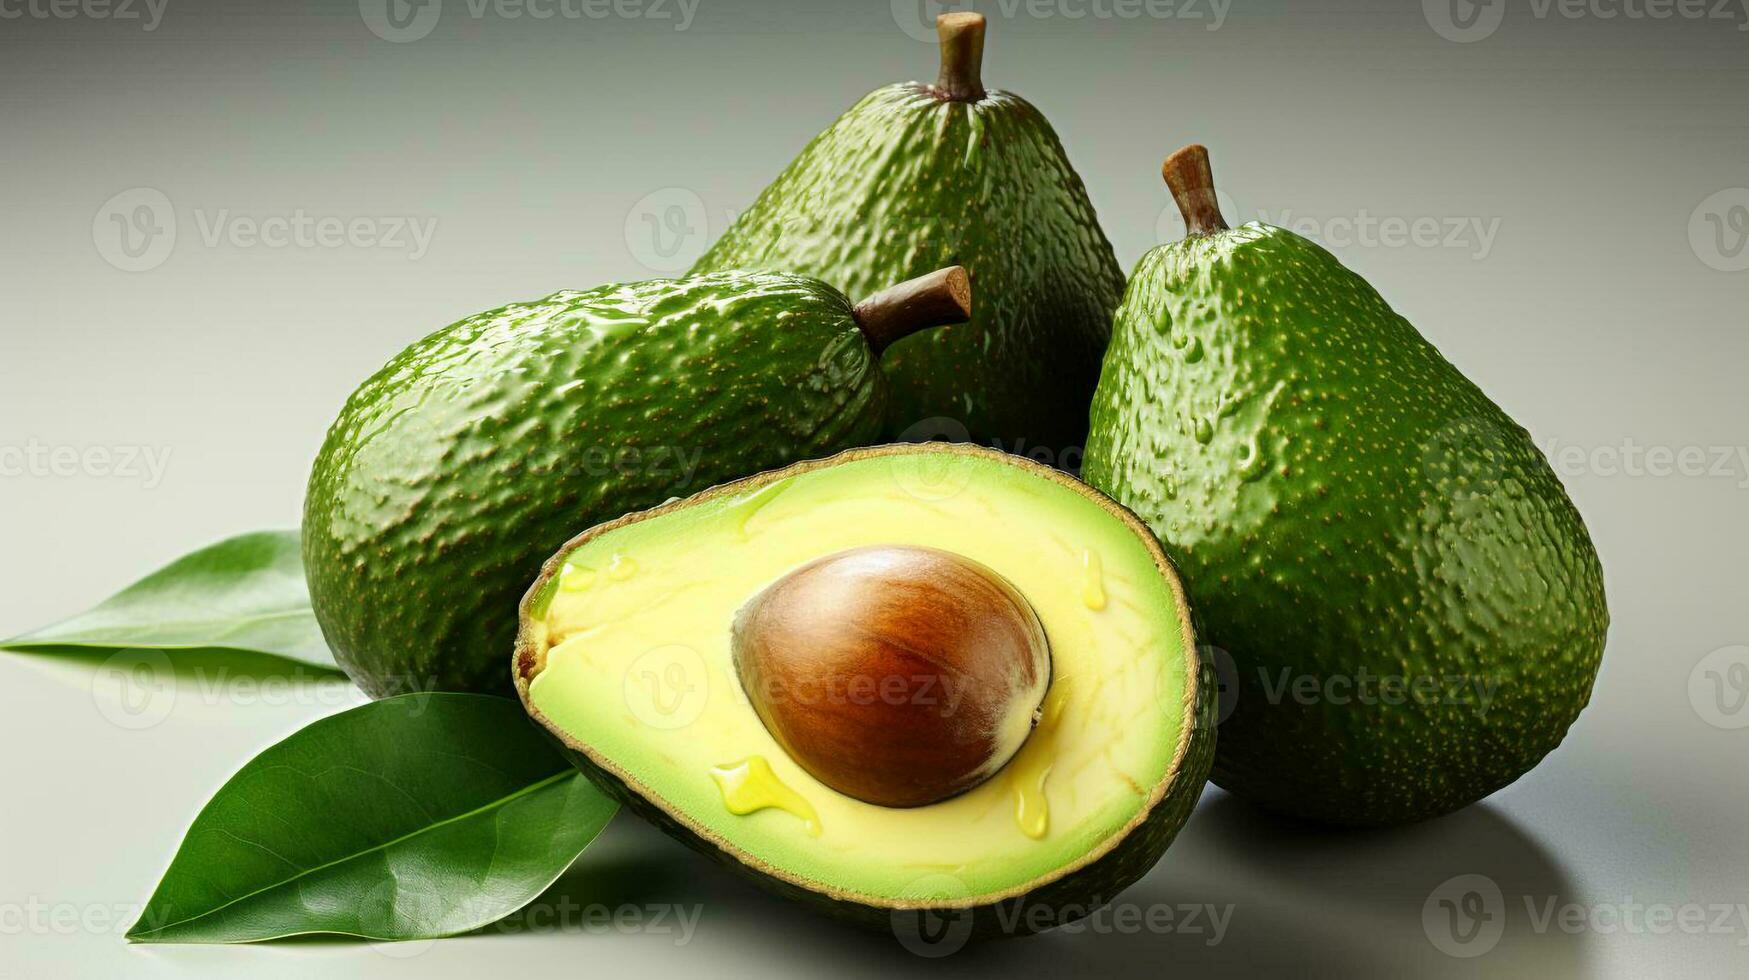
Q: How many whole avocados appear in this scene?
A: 3